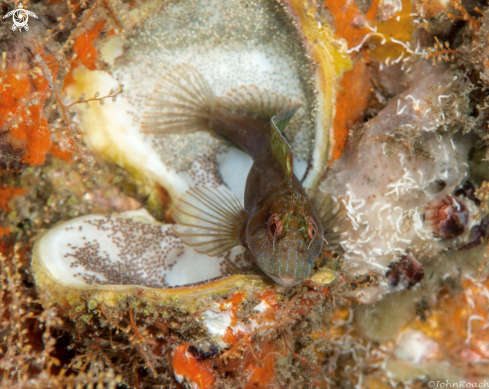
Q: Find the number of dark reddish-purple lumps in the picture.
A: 2